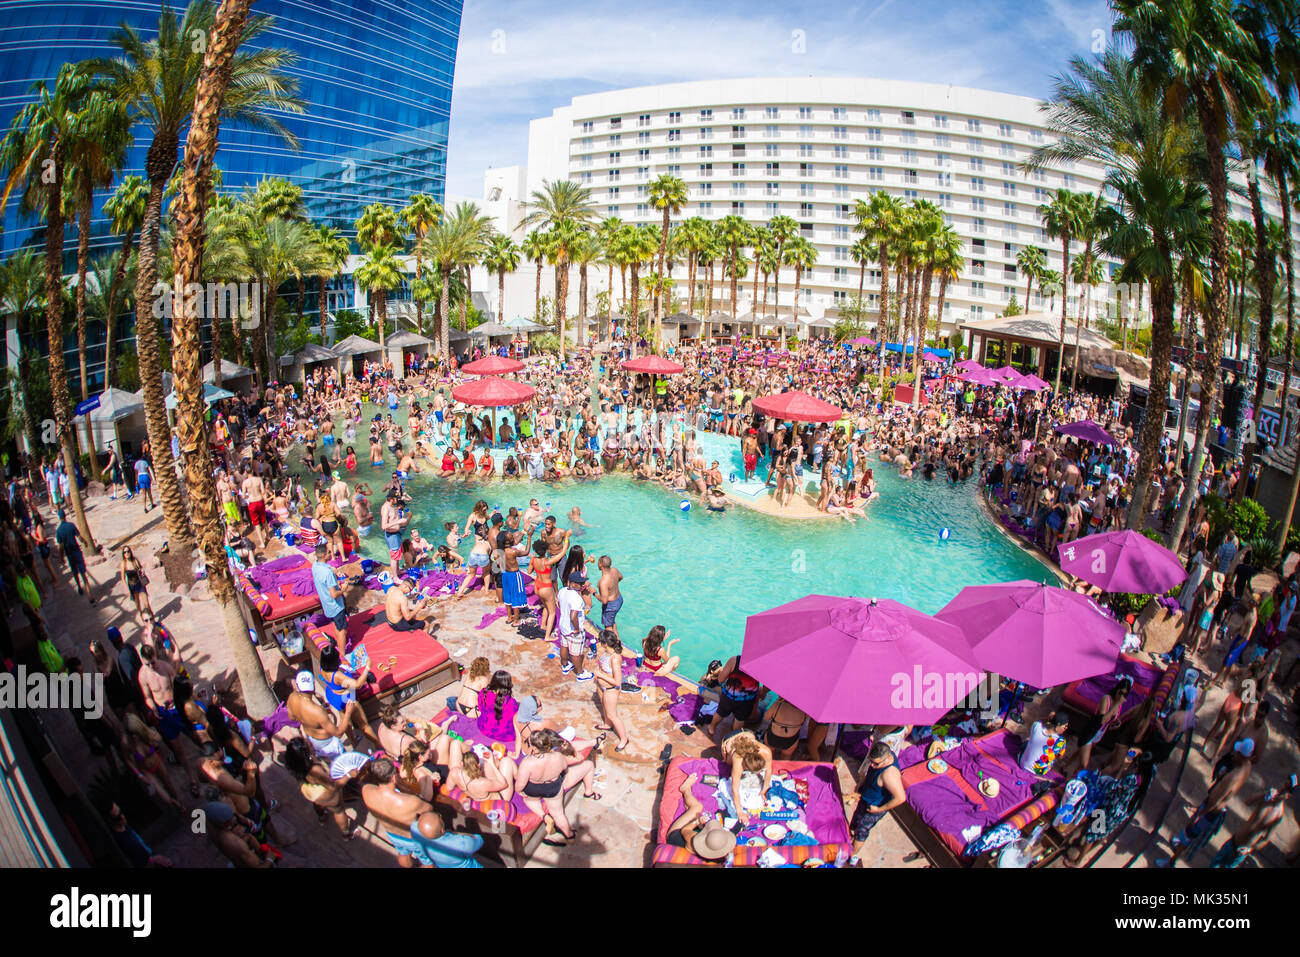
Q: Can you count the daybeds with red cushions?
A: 6